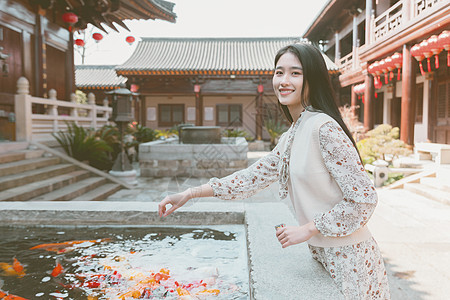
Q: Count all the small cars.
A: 0